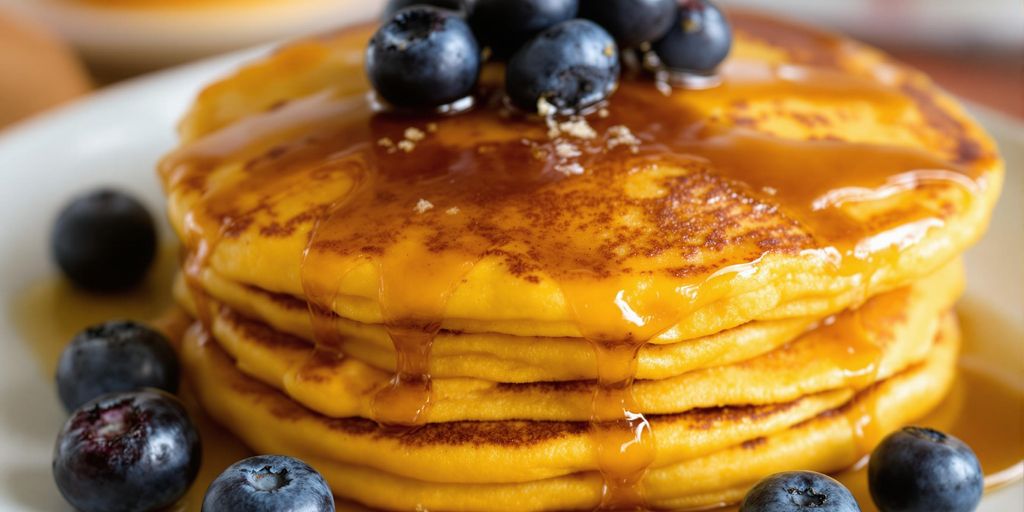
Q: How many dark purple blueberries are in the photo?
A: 12